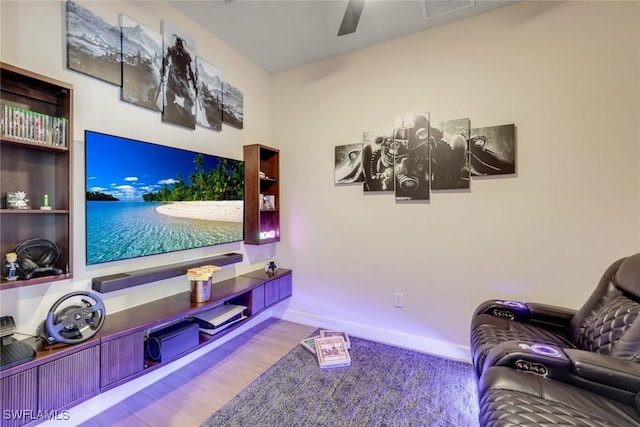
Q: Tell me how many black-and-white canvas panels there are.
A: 10